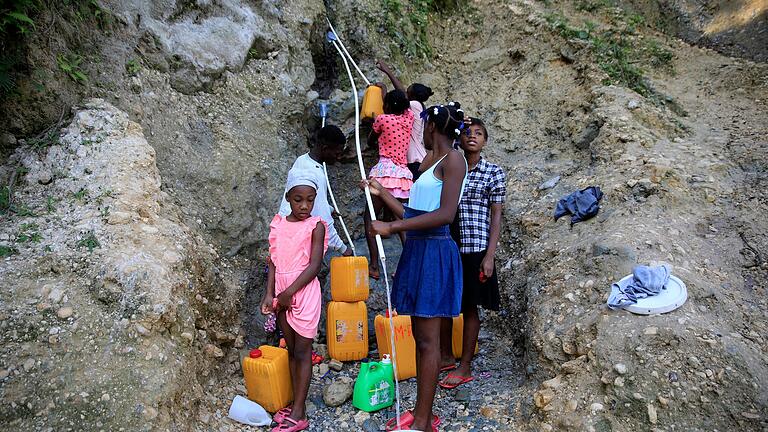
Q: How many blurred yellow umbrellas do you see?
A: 0